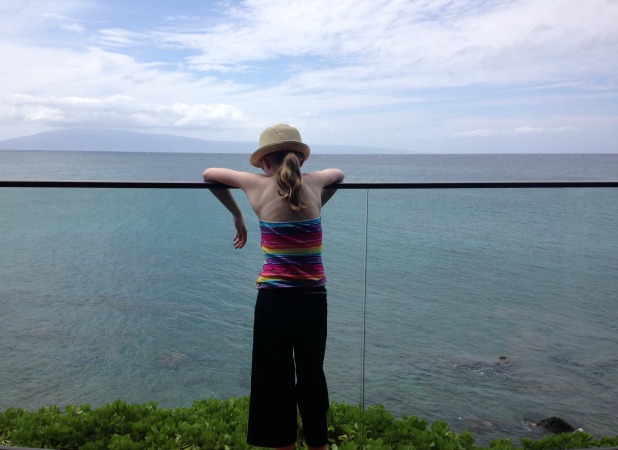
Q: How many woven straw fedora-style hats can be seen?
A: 1